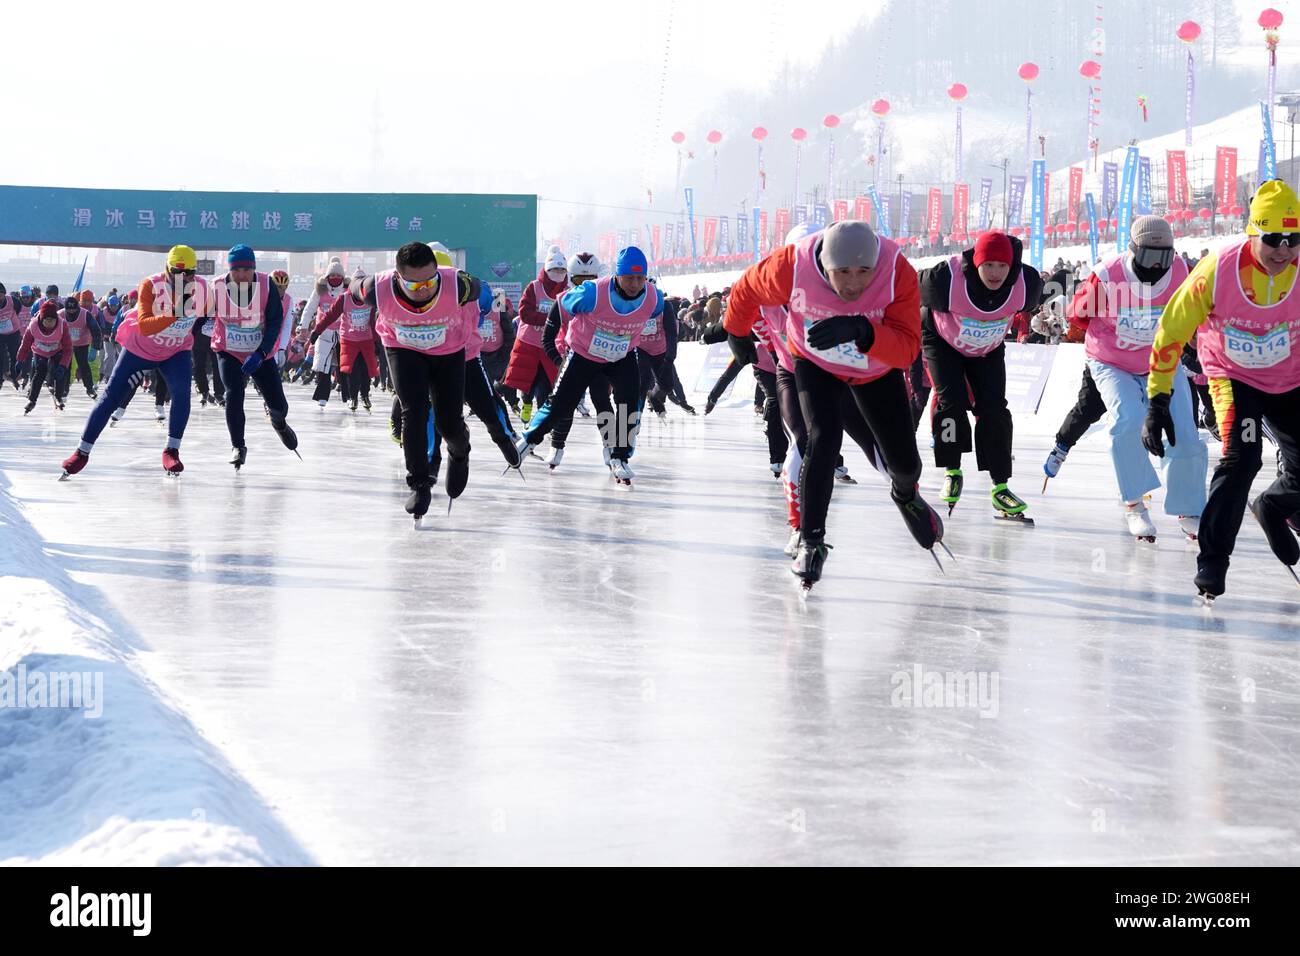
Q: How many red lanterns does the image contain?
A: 11